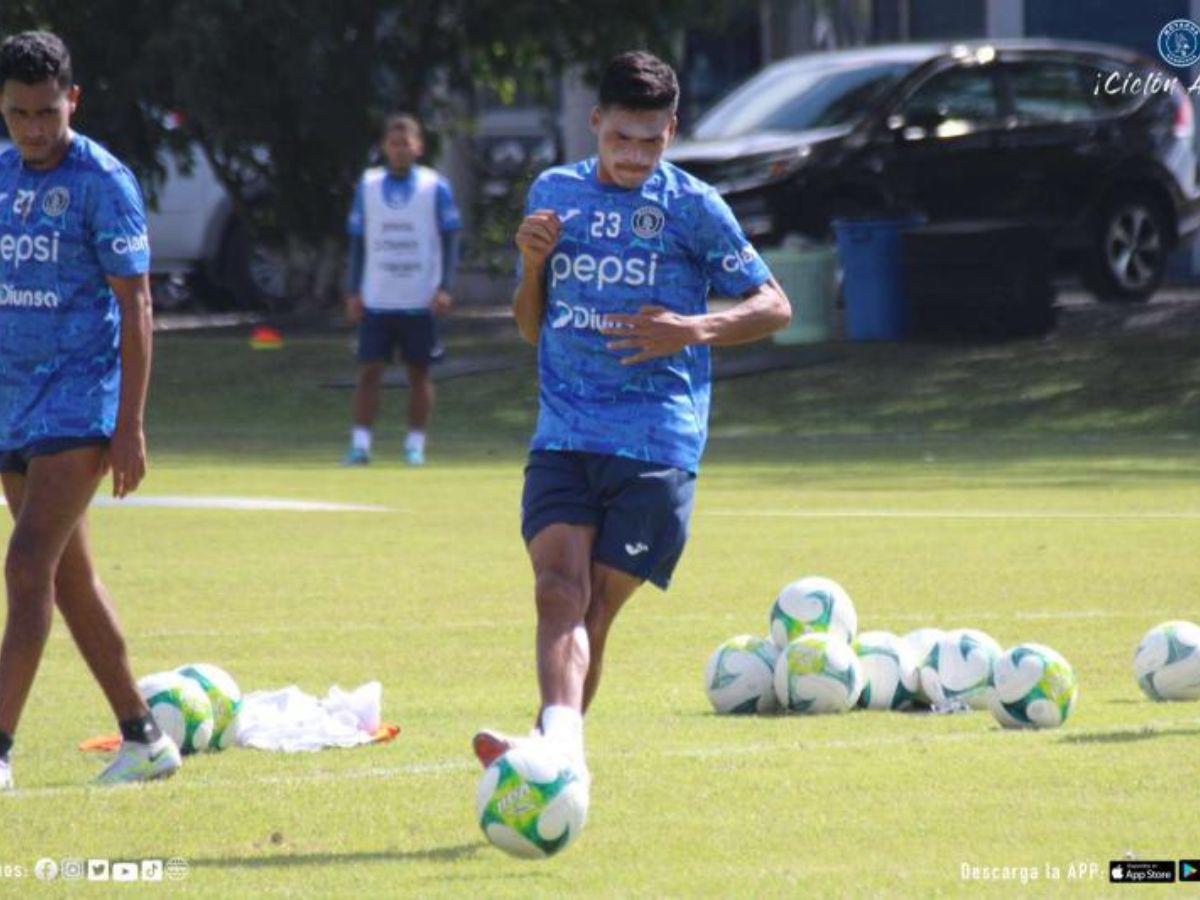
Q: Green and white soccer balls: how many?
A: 11